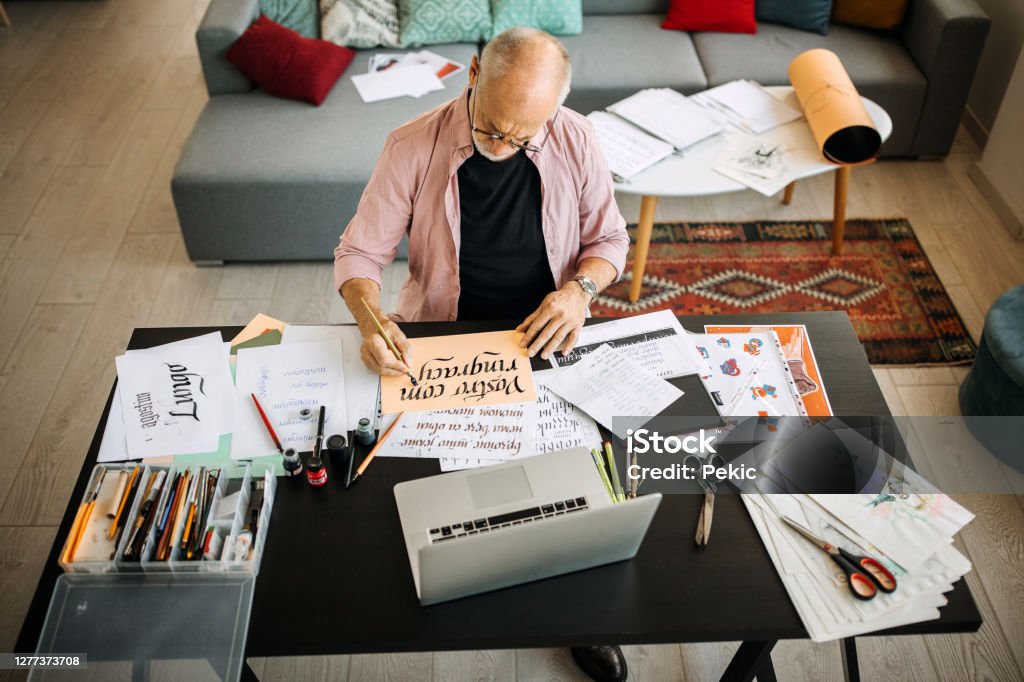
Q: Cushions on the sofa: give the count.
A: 8